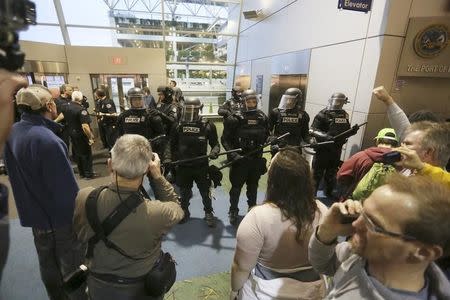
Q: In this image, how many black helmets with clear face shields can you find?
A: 5